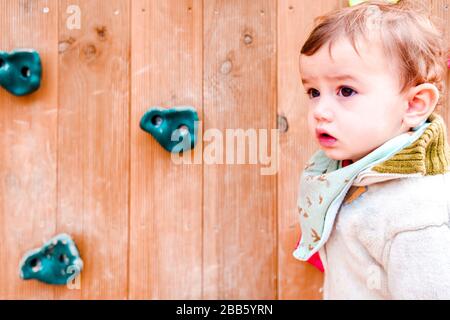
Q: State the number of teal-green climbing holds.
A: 3